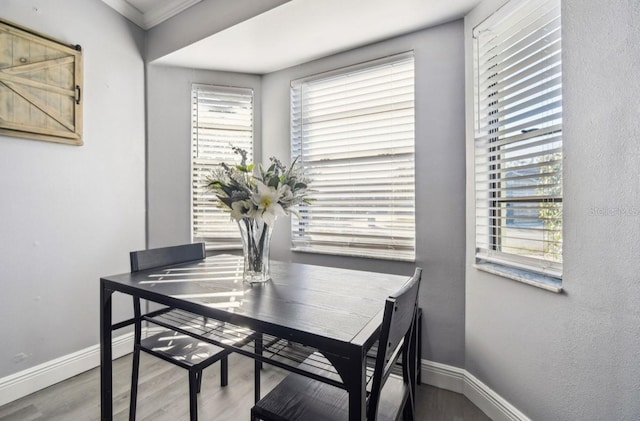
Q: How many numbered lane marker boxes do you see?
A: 0